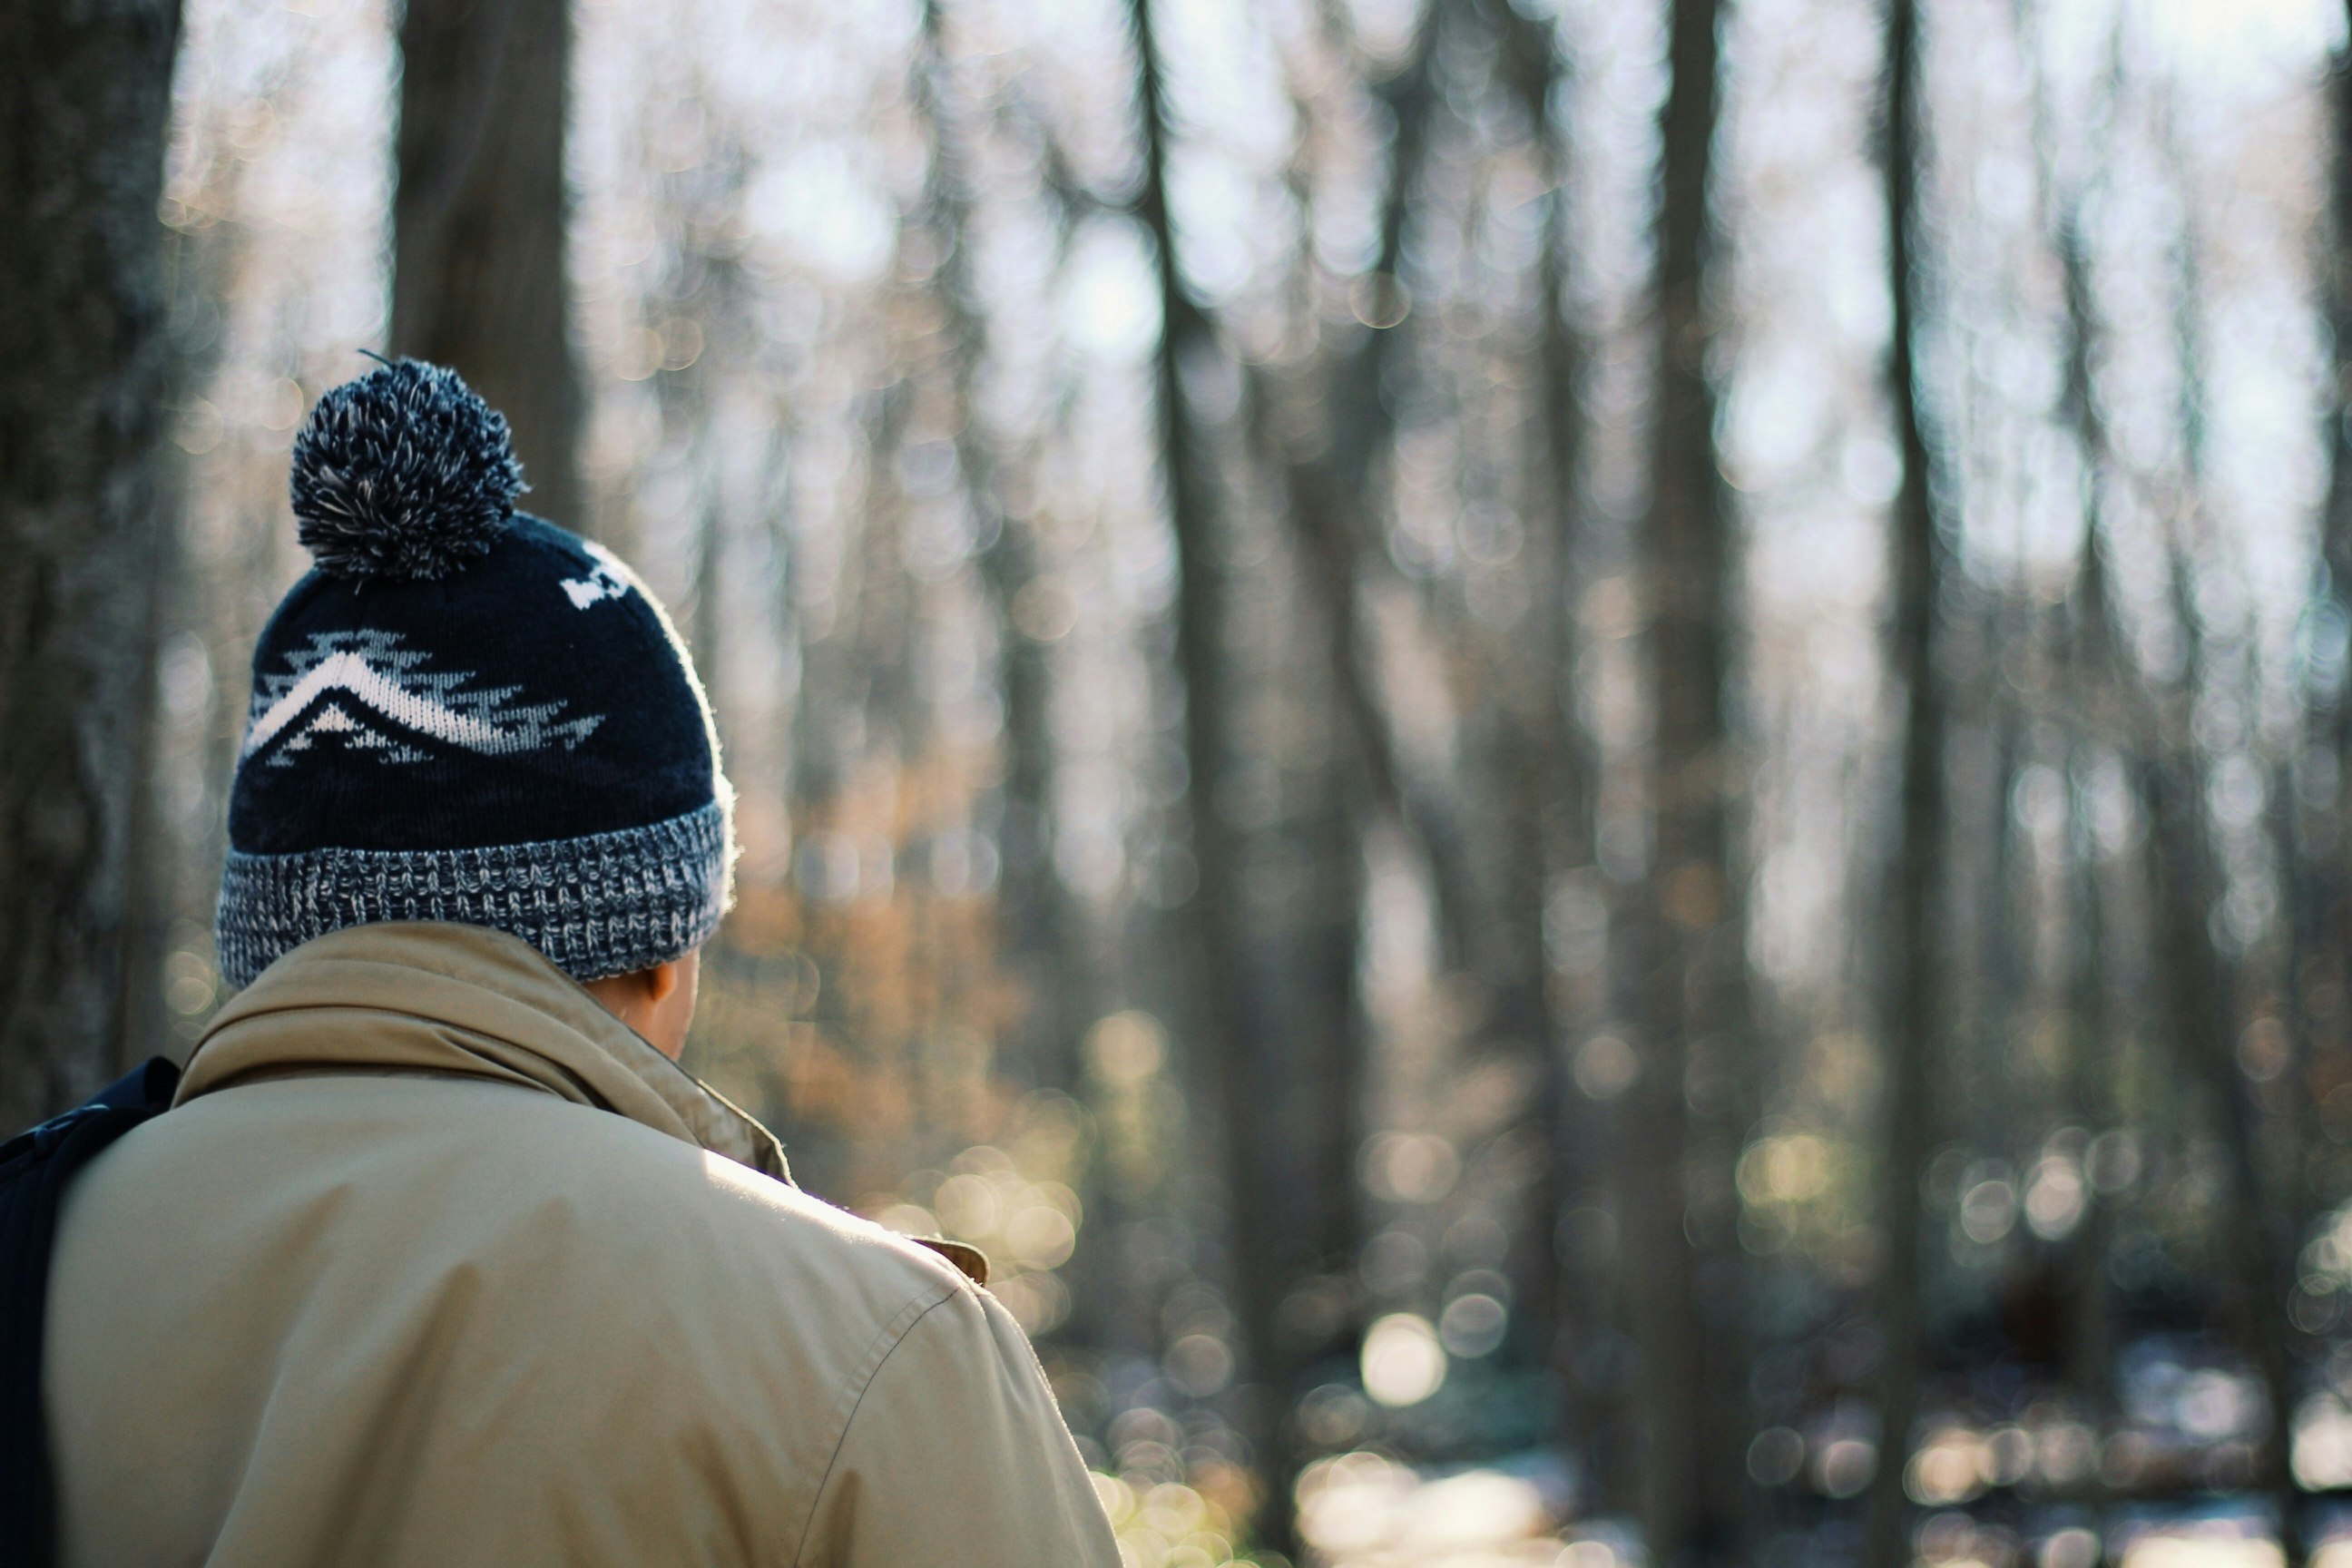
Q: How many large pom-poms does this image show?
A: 1